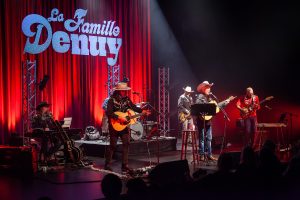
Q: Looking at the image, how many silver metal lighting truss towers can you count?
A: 3